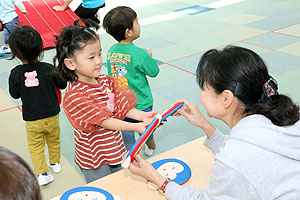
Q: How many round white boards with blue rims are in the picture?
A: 2